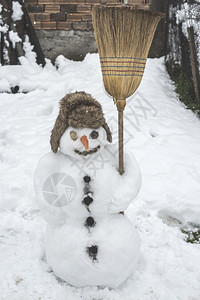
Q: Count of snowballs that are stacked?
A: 3